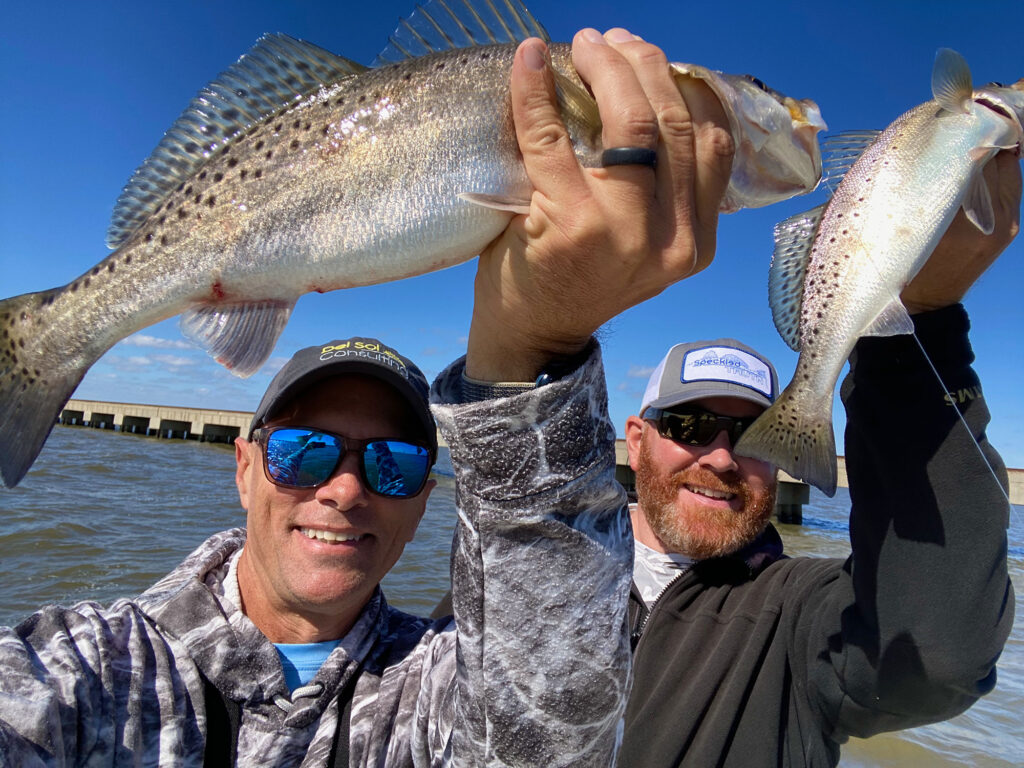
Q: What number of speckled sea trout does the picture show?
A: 2